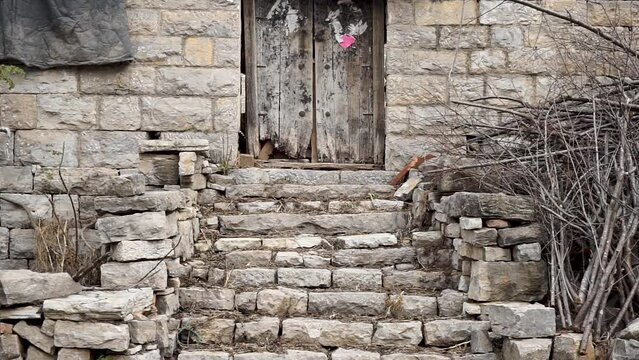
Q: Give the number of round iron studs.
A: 4